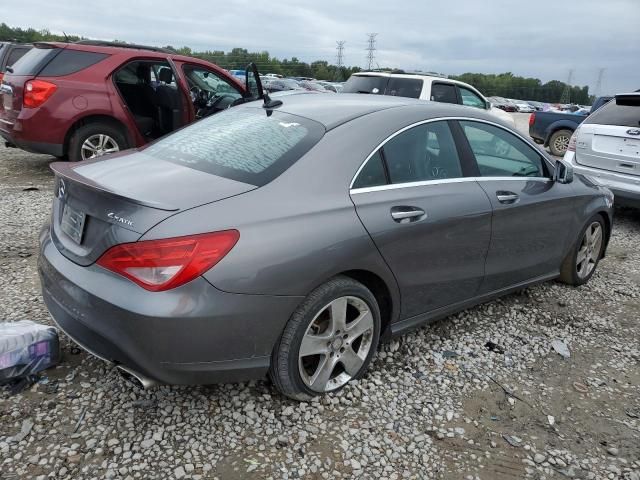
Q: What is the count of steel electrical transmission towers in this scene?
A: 4